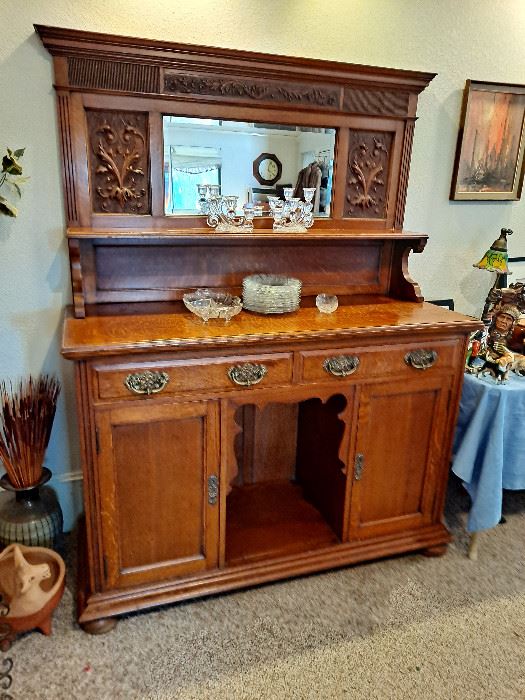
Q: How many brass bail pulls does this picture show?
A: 4